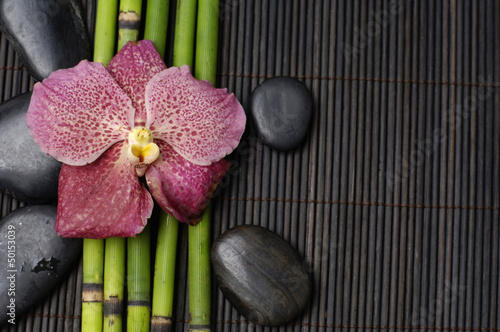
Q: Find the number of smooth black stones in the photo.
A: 5